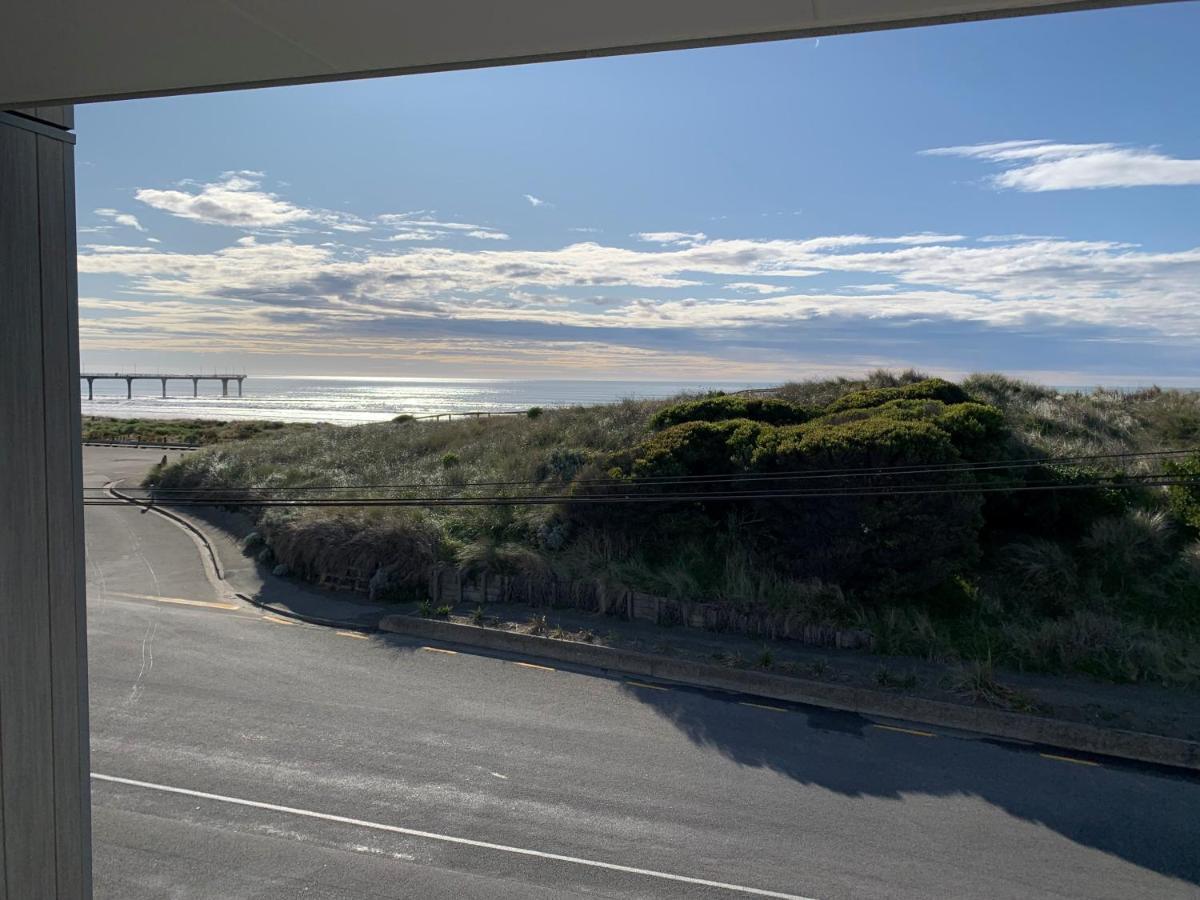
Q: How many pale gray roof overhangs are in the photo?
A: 1